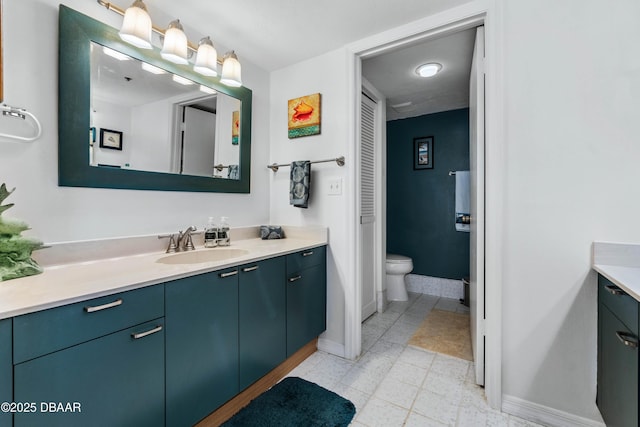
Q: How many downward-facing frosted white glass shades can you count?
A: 4